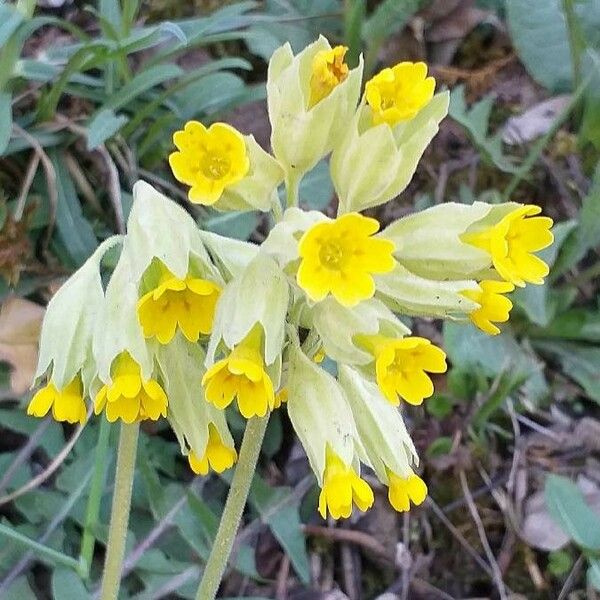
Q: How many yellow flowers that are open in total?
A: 13